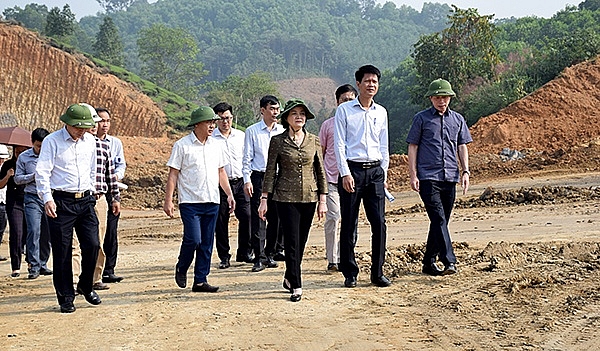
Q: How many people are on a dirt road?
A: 13